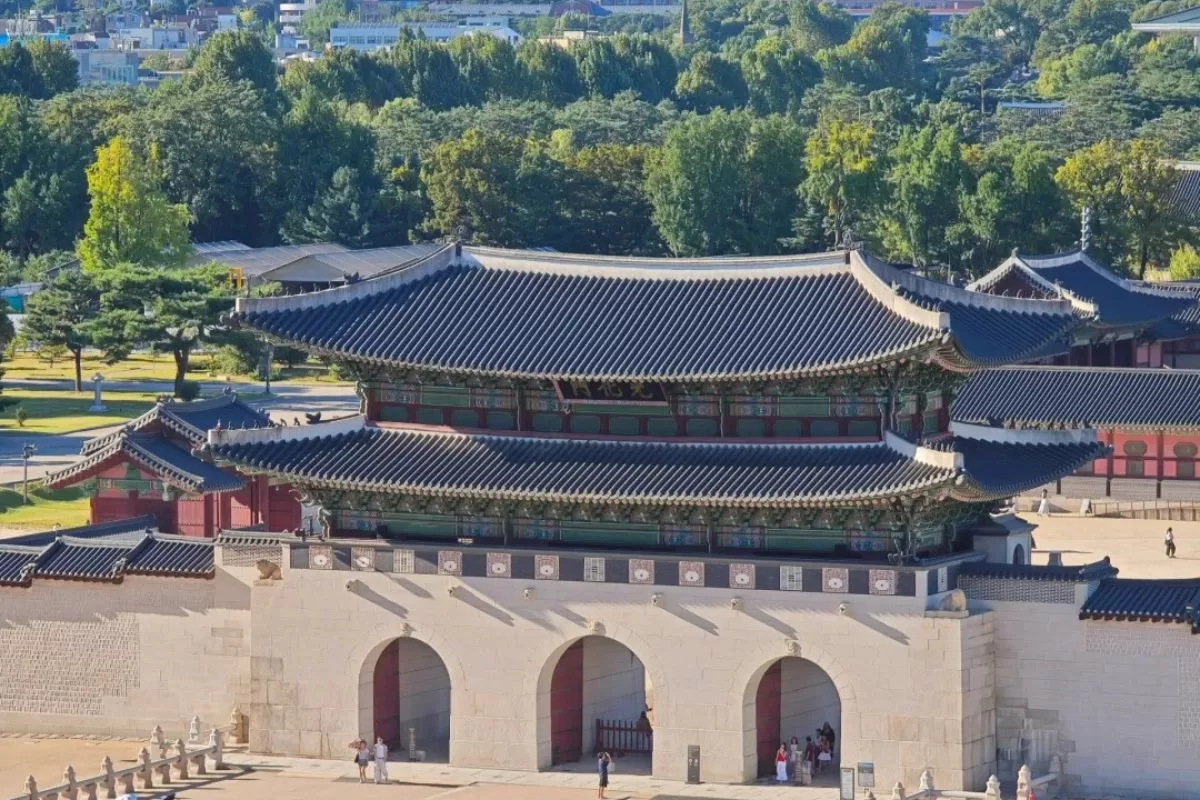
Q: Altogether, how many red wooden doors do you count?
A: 3